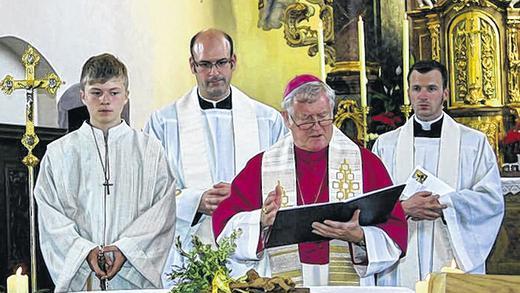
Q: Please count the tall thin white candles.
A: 3